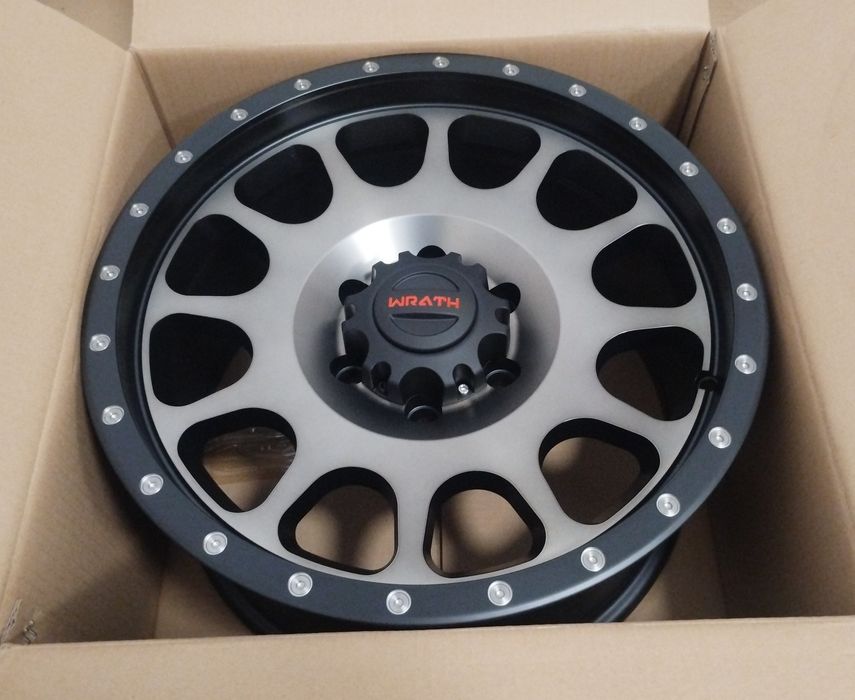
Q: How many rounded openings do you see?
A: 12